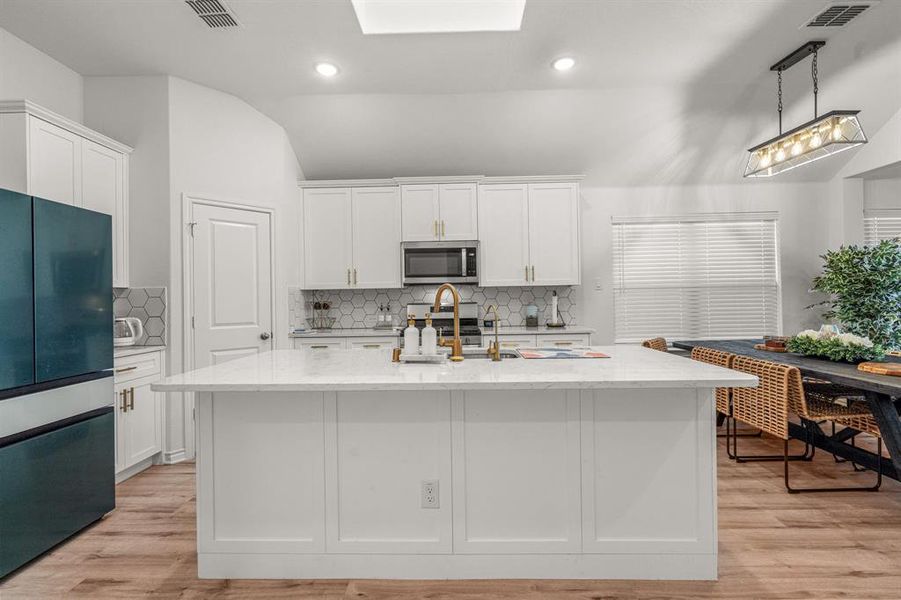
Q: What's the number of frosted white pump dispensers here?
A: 2